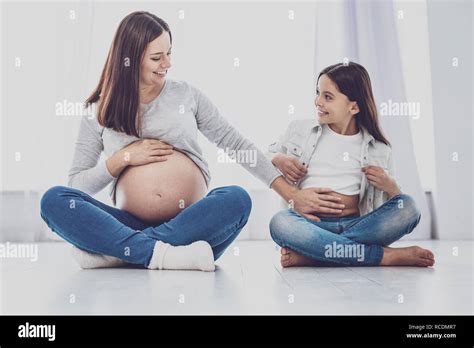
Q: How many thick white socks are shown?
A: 2